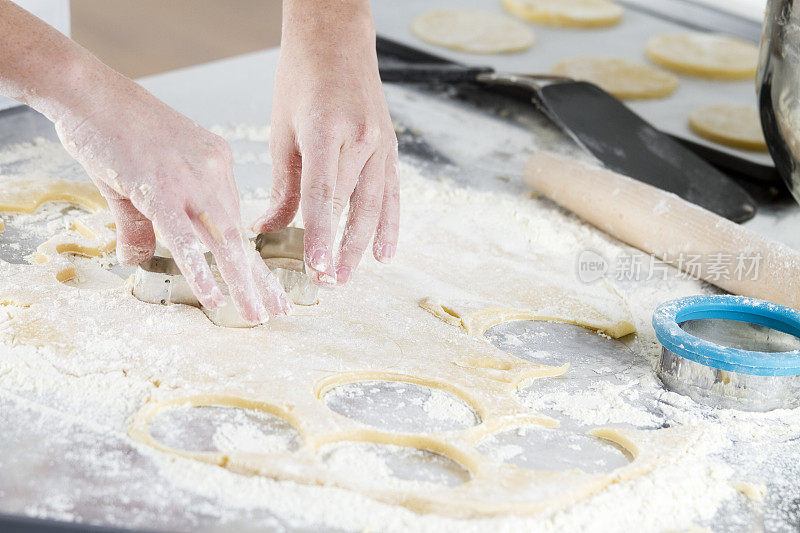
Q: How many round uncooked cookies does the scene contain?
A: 5